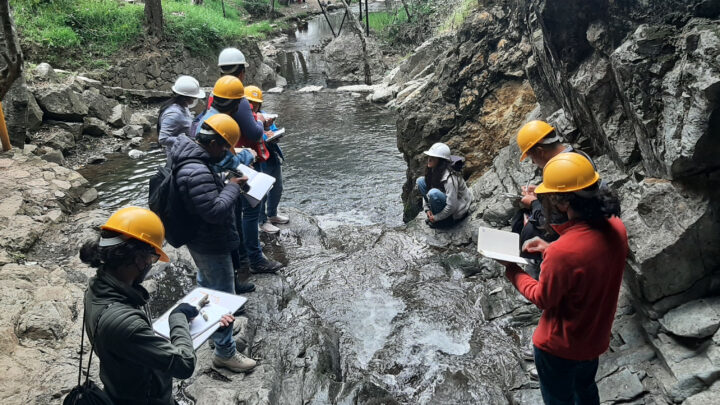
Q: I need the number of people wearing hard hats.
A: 9